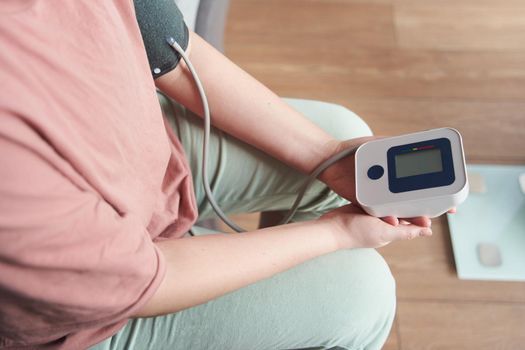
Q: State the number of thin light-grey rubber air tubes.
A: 1